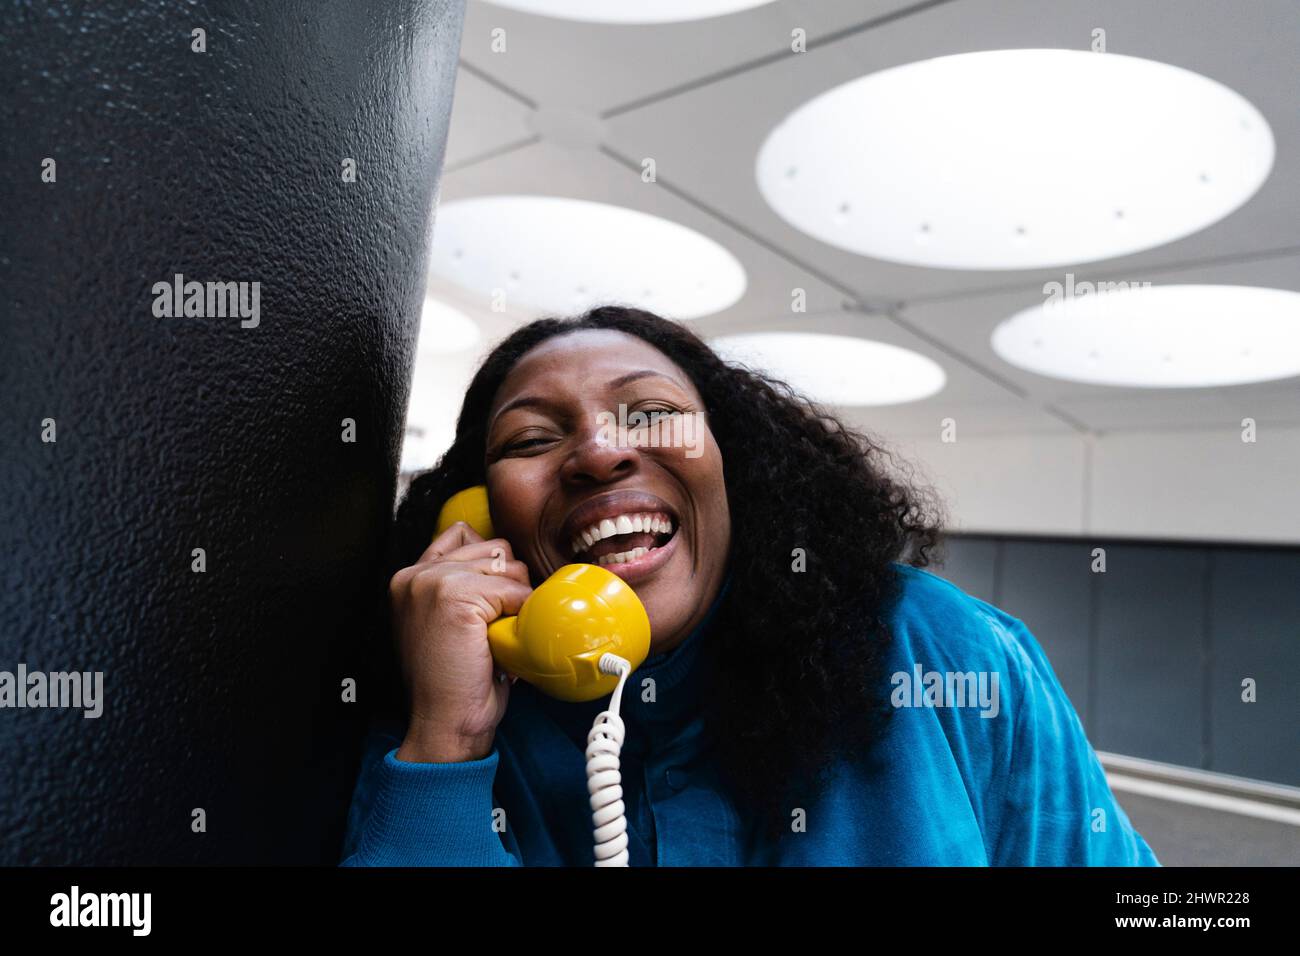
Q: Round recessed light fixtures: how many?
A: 6